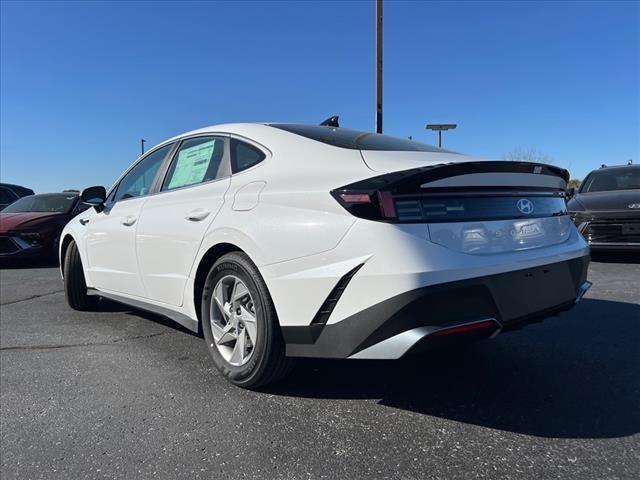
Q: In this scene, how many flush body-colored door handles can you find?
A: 2